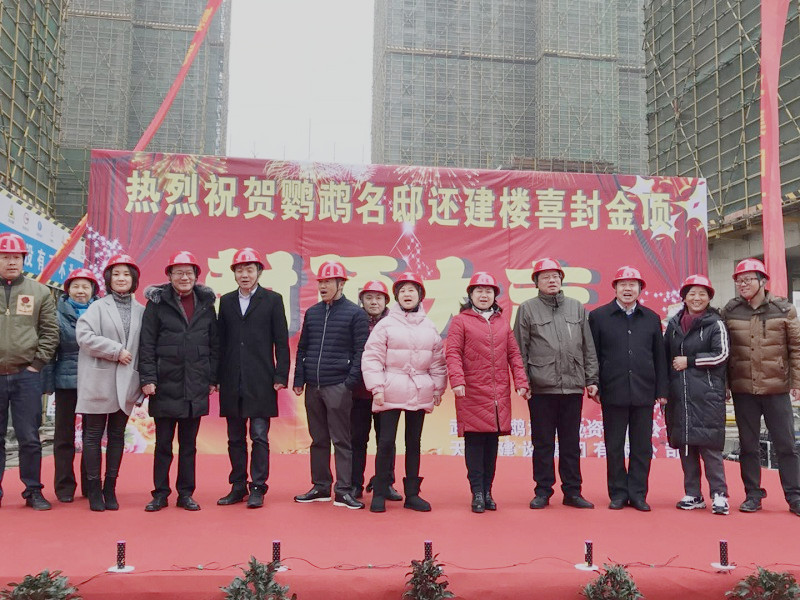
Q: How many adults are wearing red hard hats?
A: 13